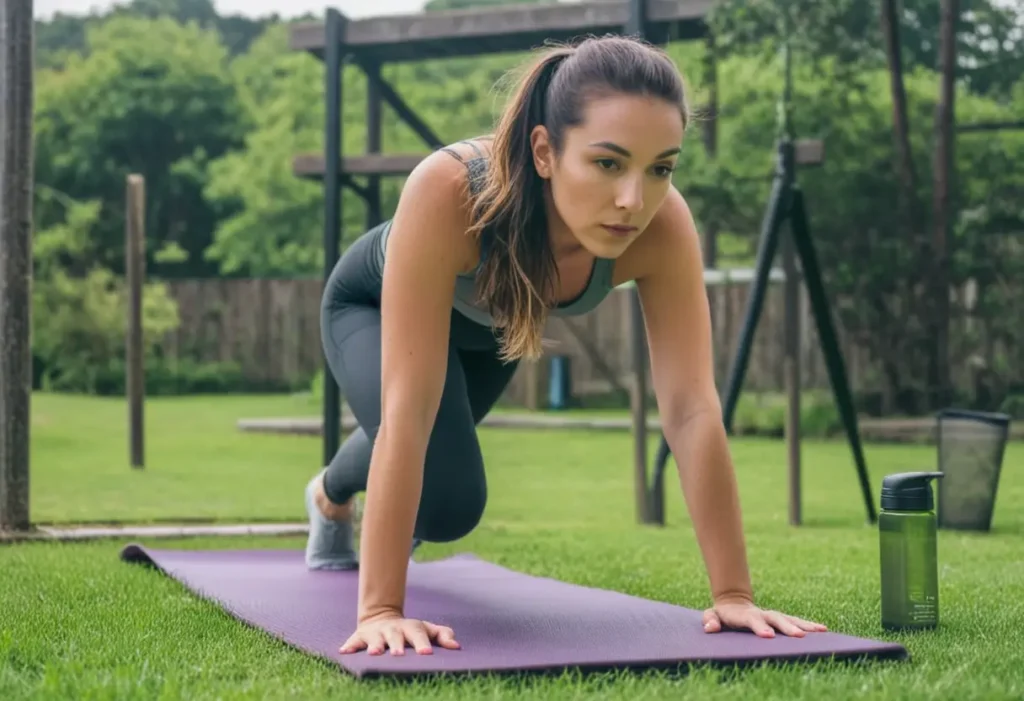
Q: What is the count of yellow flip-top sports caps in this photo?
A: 0